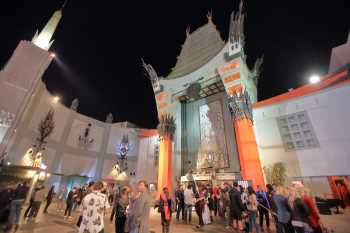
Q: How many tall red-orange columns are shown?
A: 2